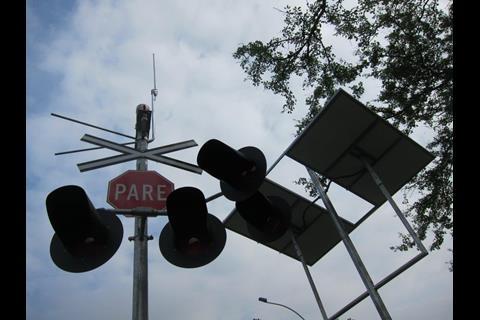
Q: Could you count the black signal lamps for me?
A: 4